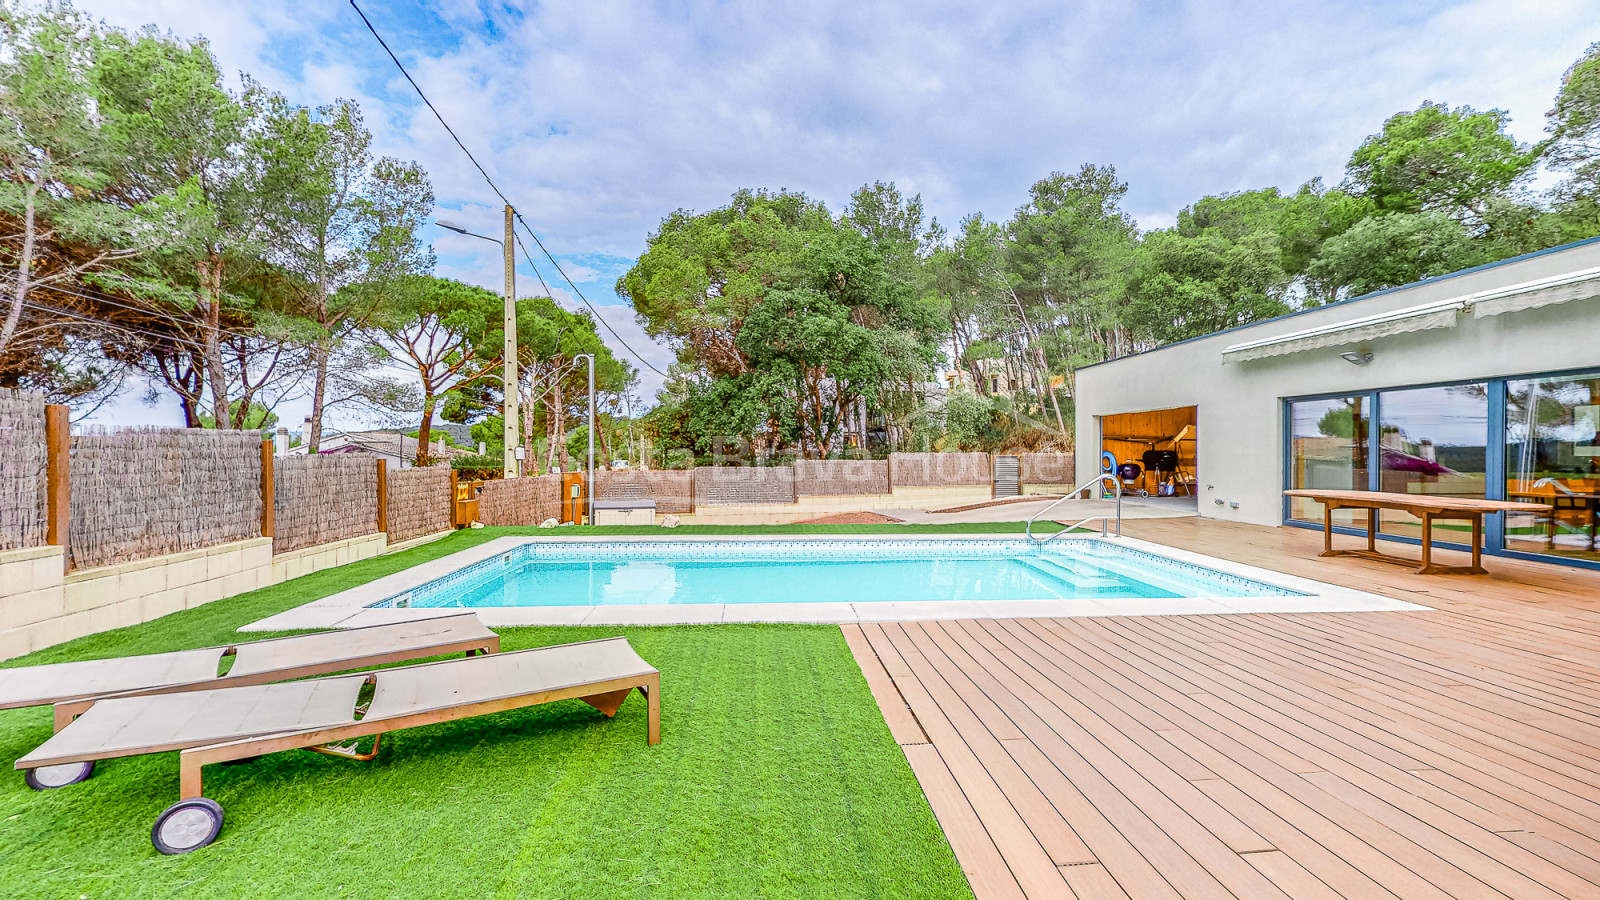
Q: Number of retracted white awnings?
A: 2